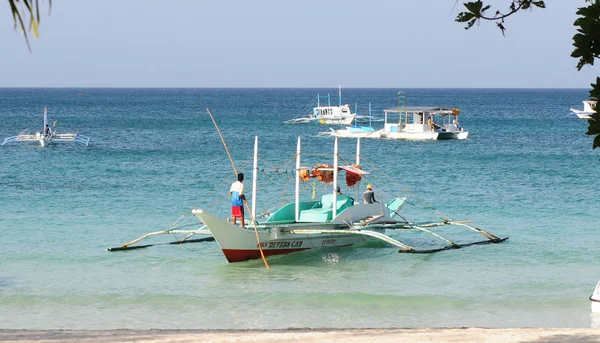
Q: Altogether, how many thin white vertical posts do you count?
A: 4